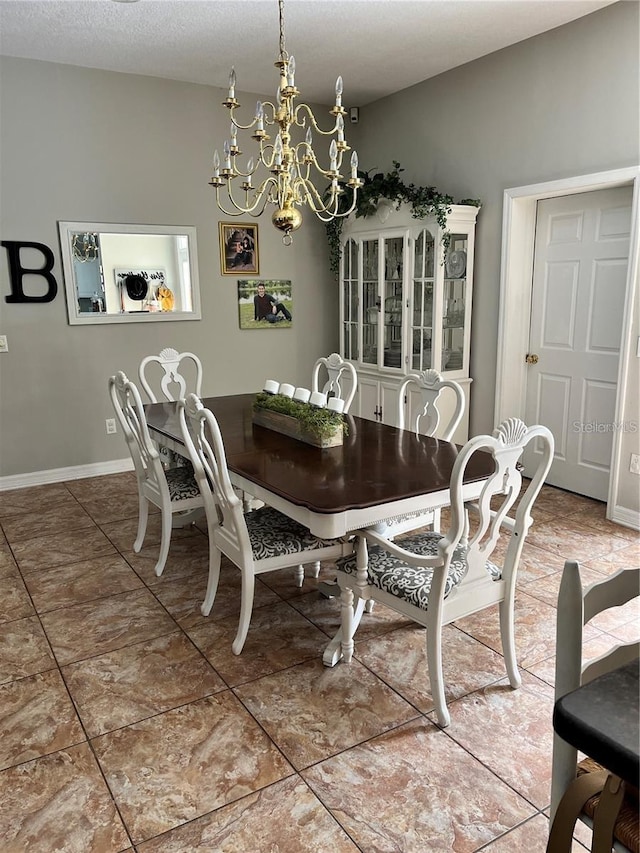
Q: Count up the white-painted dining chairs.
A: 6